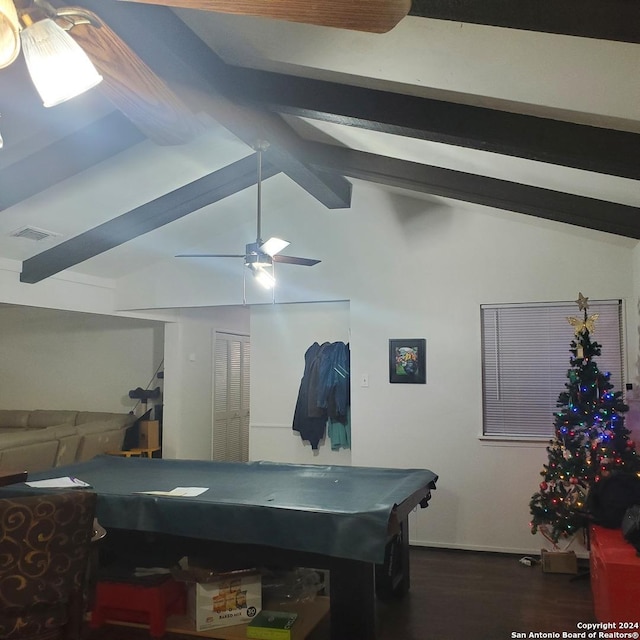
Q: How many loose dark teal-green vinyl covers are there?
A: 1